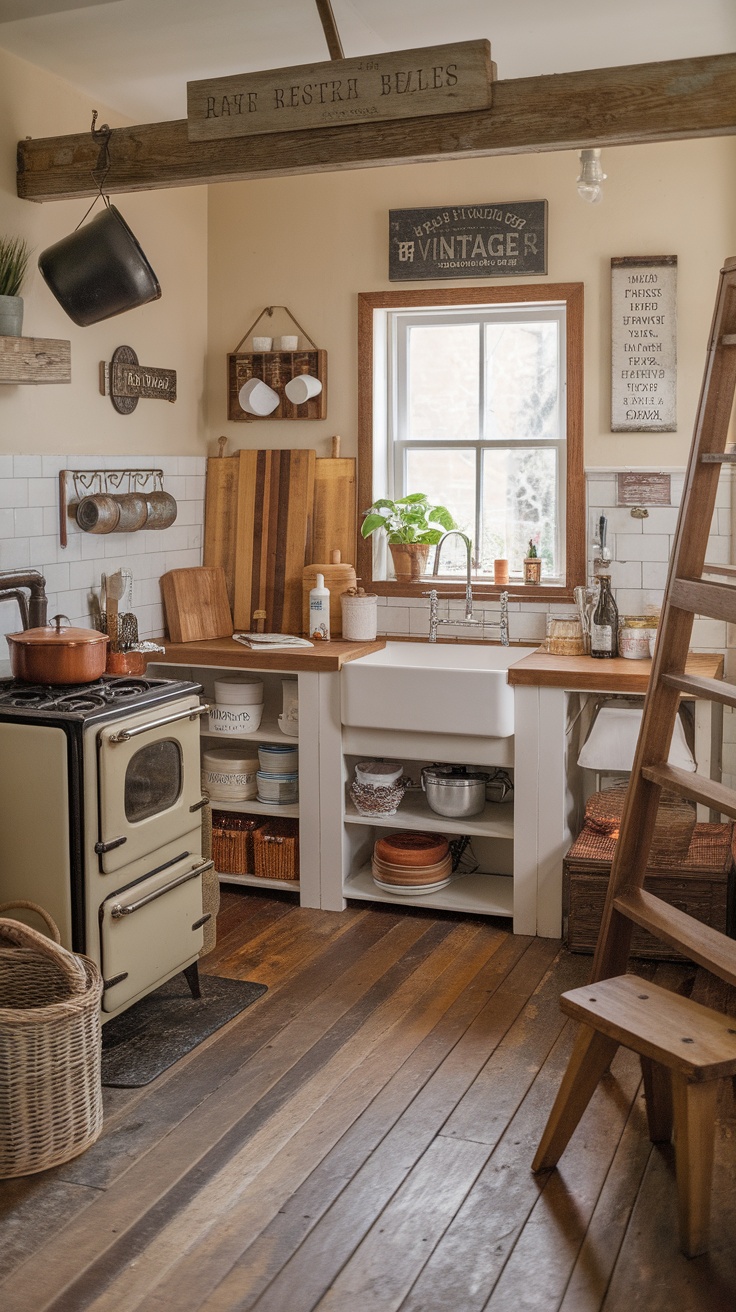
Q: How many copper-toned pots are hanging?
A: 3